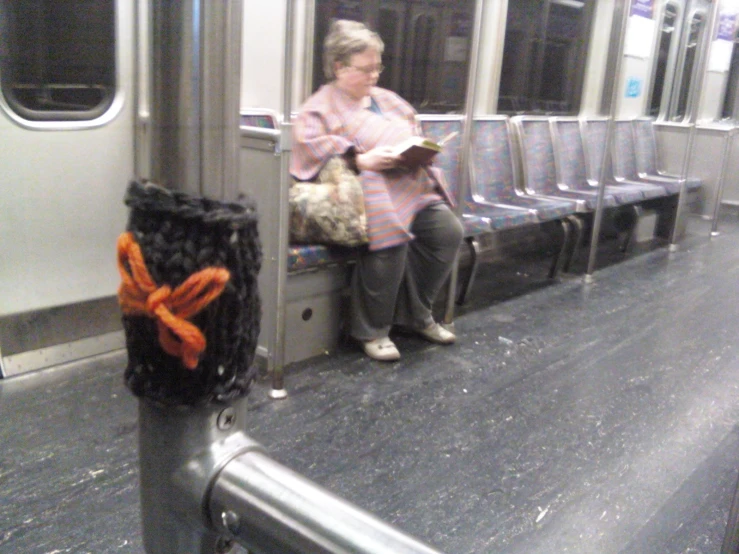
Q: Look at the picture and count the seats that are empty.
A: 7